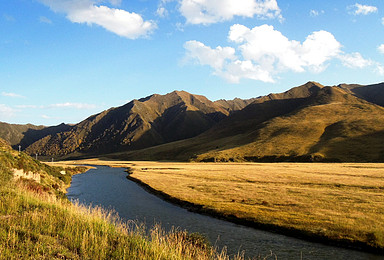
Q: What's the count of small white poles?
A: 3